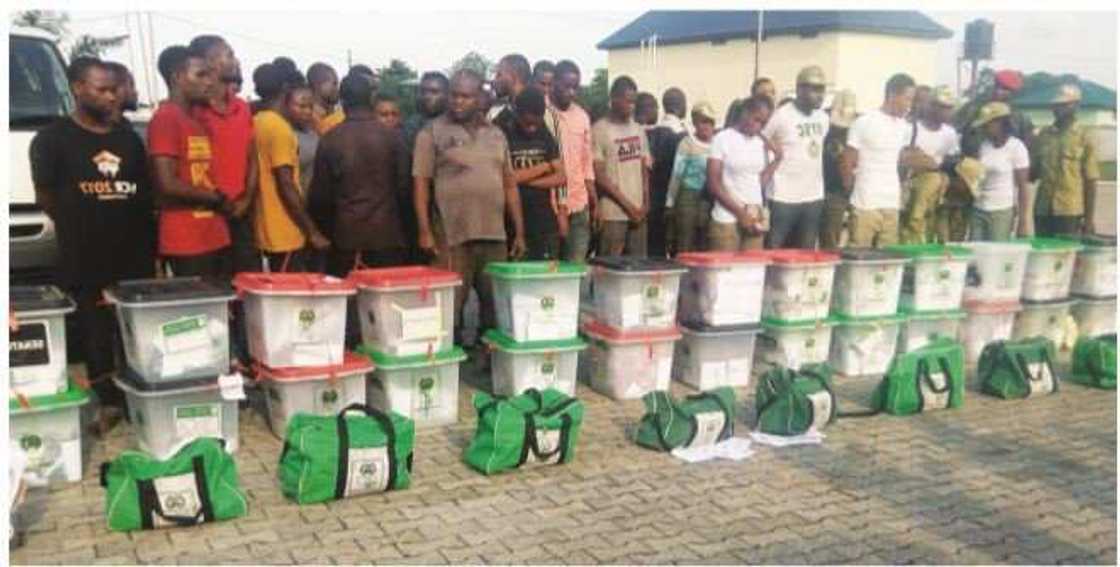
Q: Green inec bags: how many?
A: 8